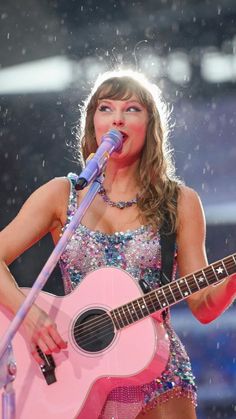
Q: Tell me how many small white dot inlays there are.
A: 6